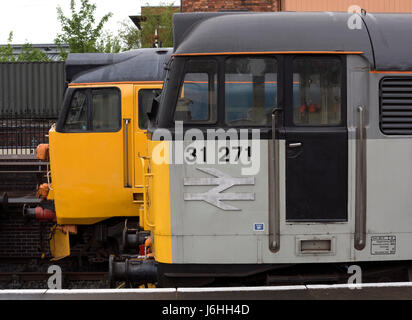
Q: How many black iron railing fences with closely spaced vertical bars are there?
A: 1